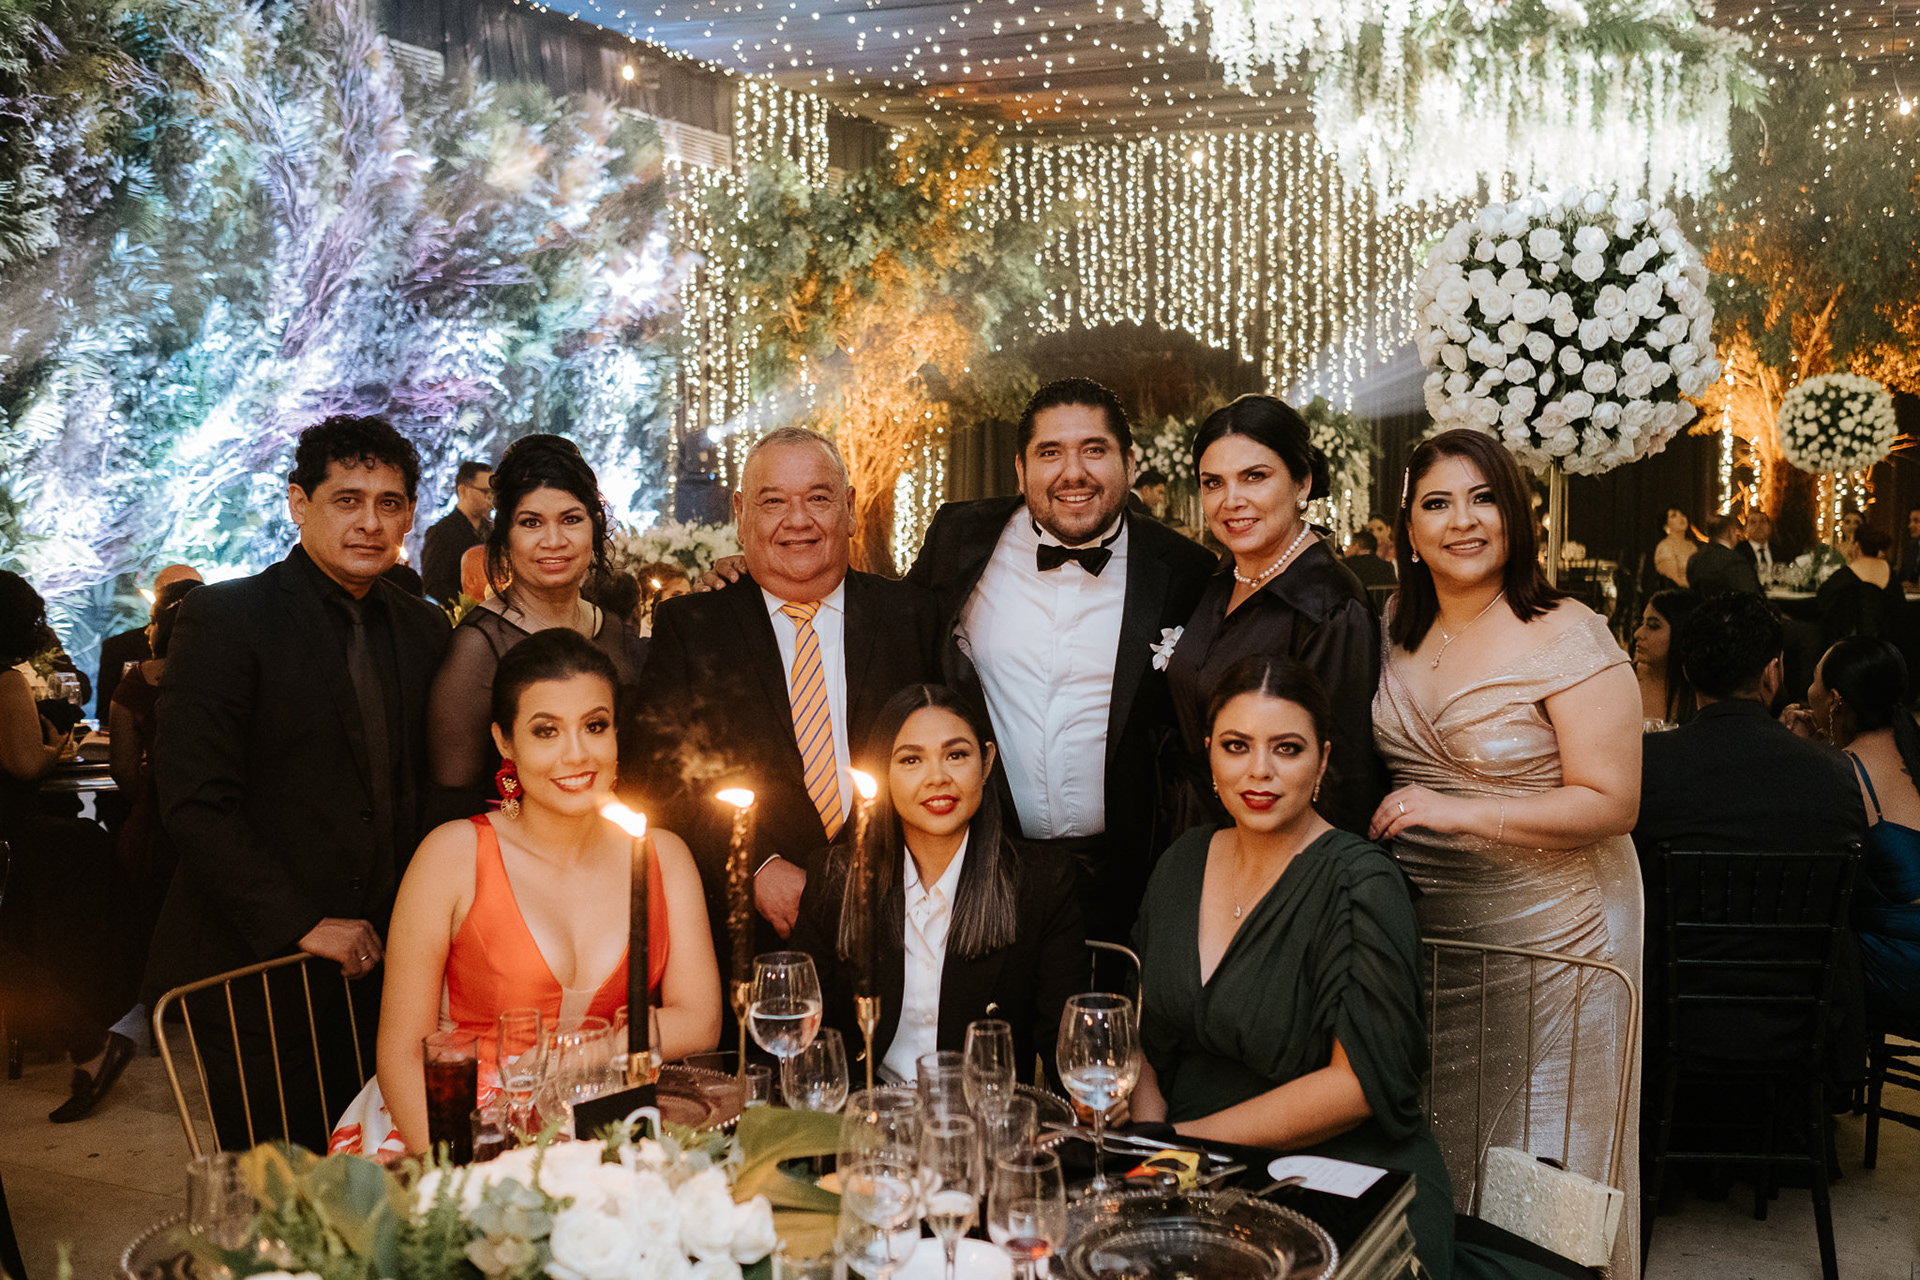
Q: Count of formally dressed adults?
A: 9